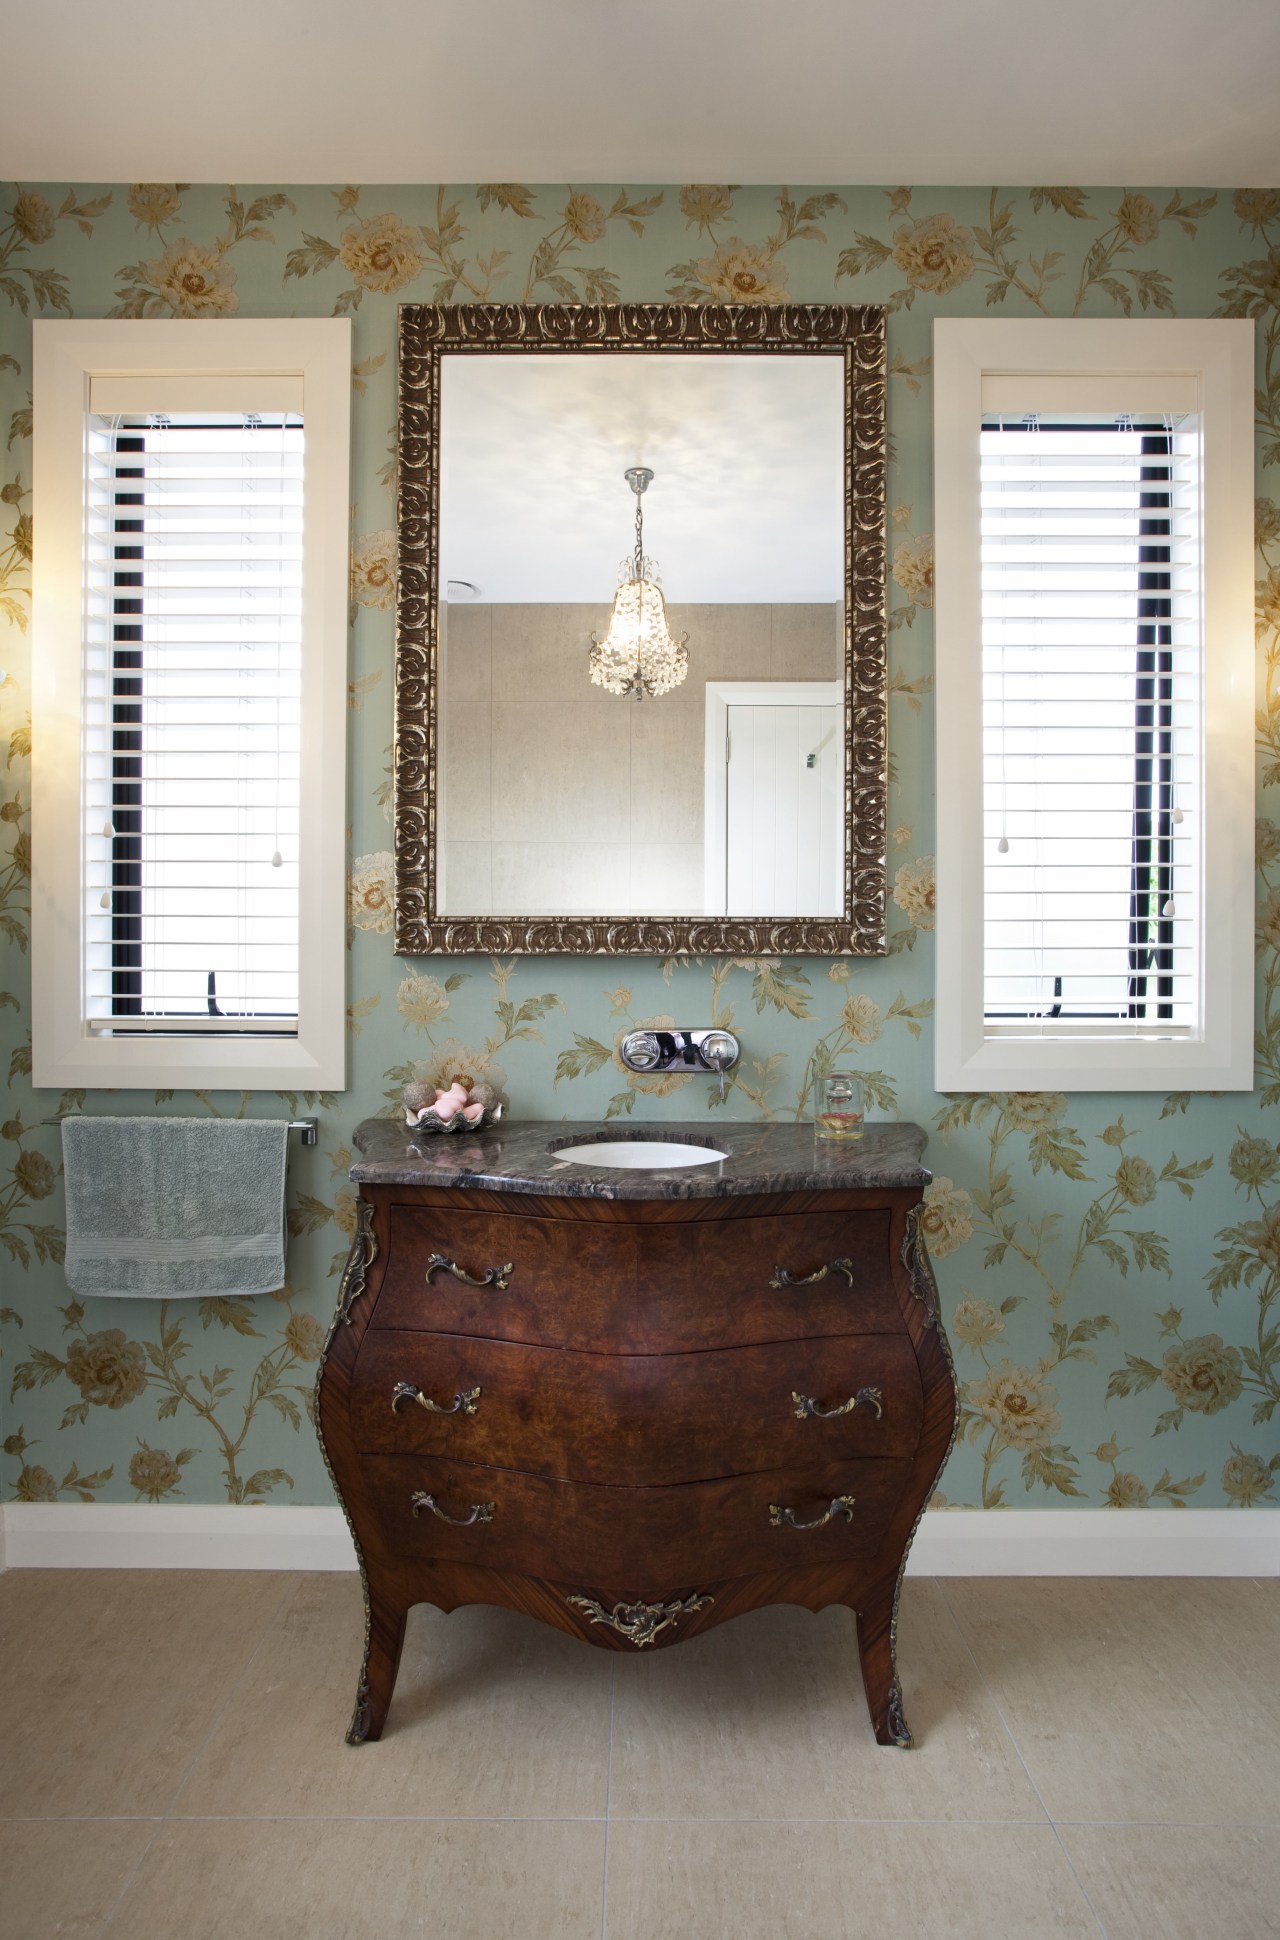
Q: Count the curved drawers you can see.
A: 3